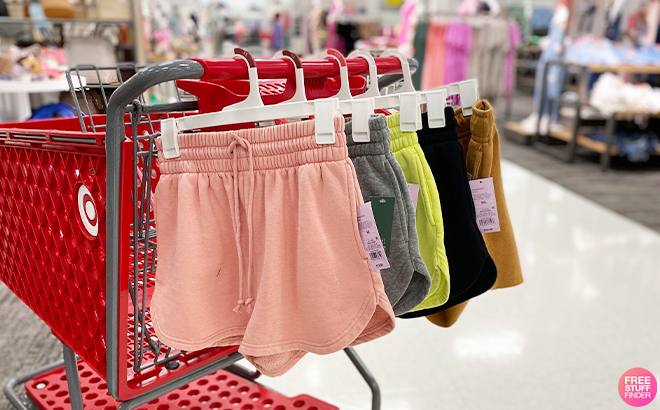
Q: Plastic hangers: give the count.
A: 5